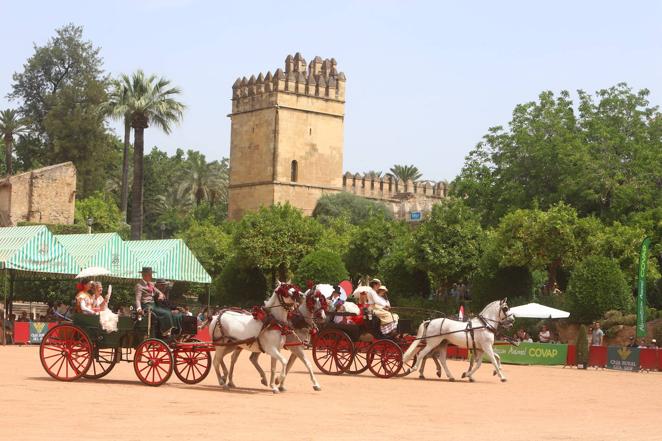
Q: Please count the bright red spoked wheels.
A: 8